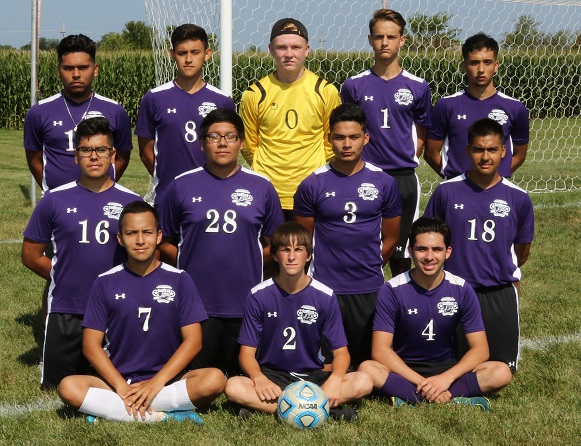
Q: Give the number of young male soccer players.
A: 12